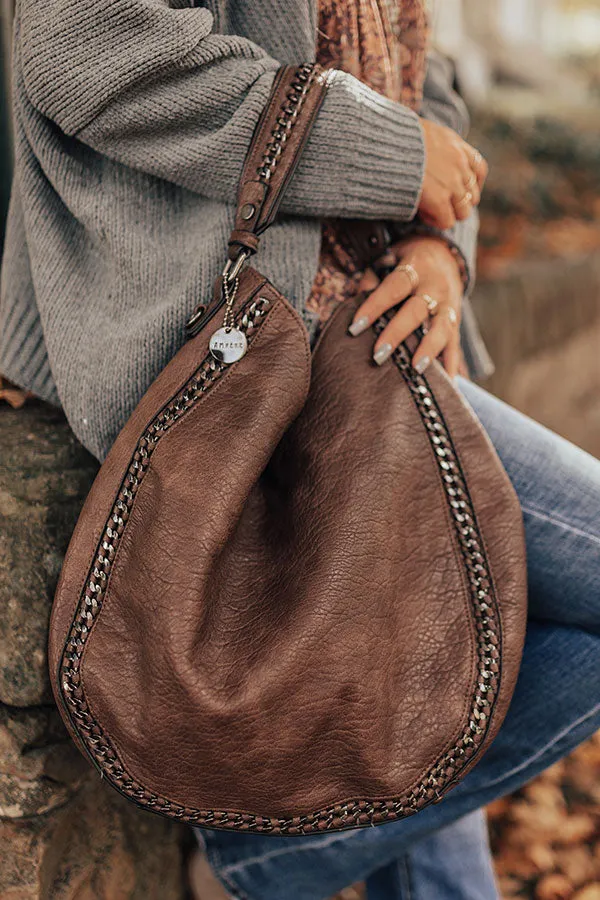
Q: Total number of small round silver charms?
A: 1